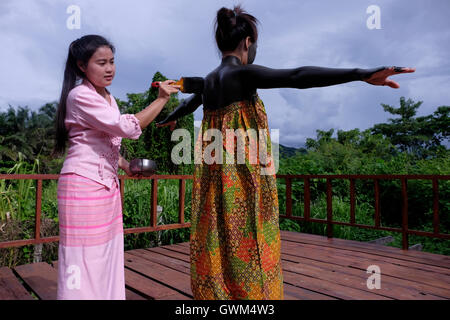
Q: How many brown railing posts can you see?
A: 11